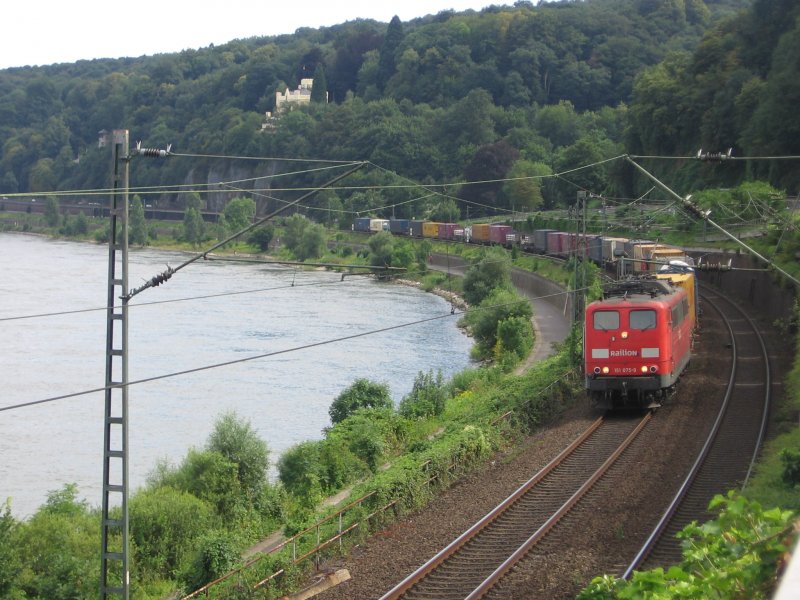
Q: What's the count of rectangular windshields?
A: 2